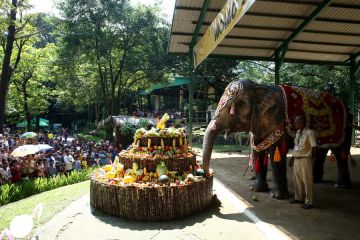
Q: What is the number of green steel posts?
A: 3